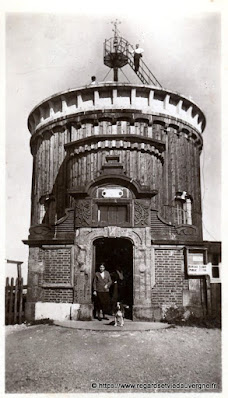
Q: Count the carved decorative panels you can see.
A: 2